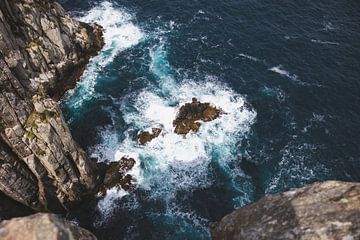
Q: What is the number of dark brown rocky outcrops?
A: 3